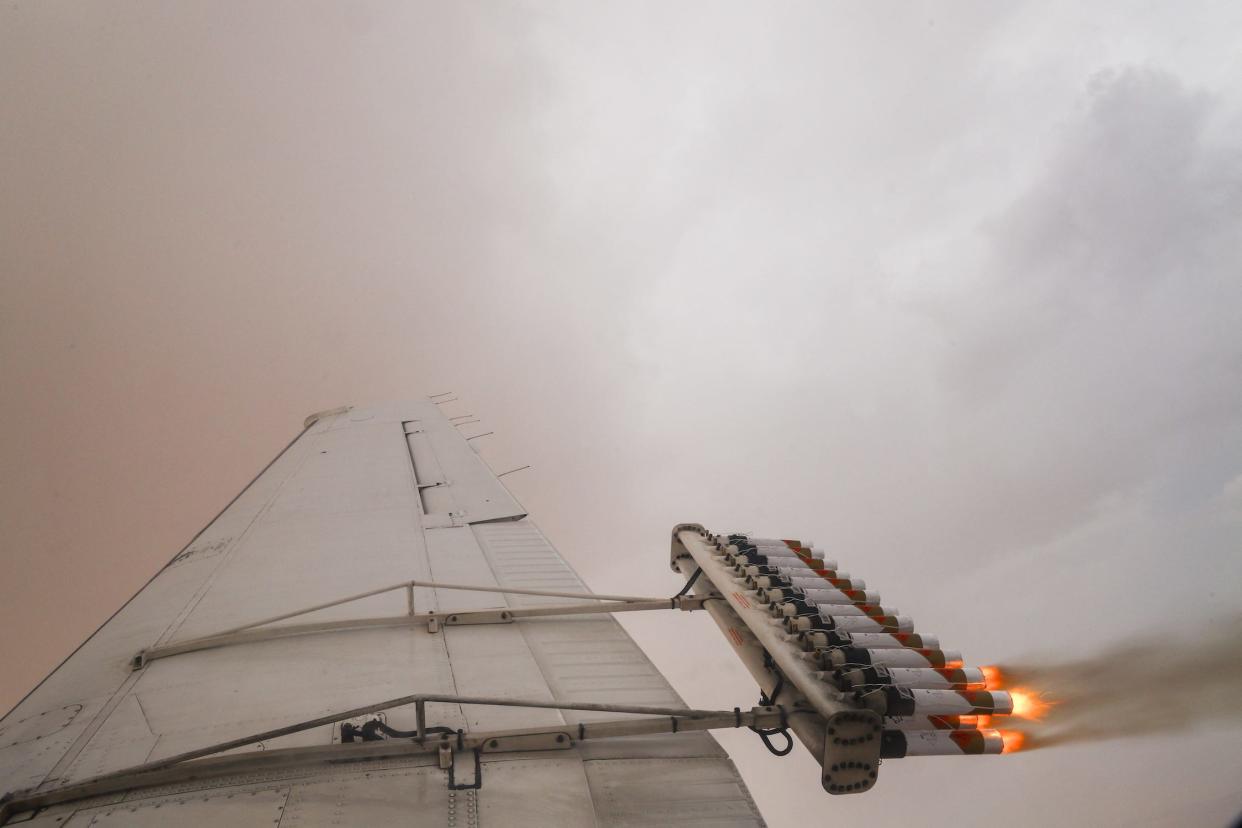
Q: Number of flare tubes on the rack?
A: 14